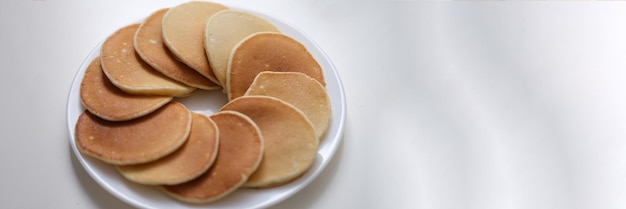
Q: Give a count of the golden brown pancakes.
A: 11